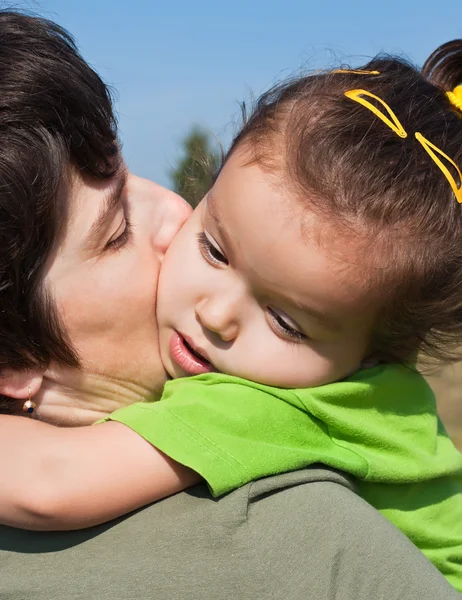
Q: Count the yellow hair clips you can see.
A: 3